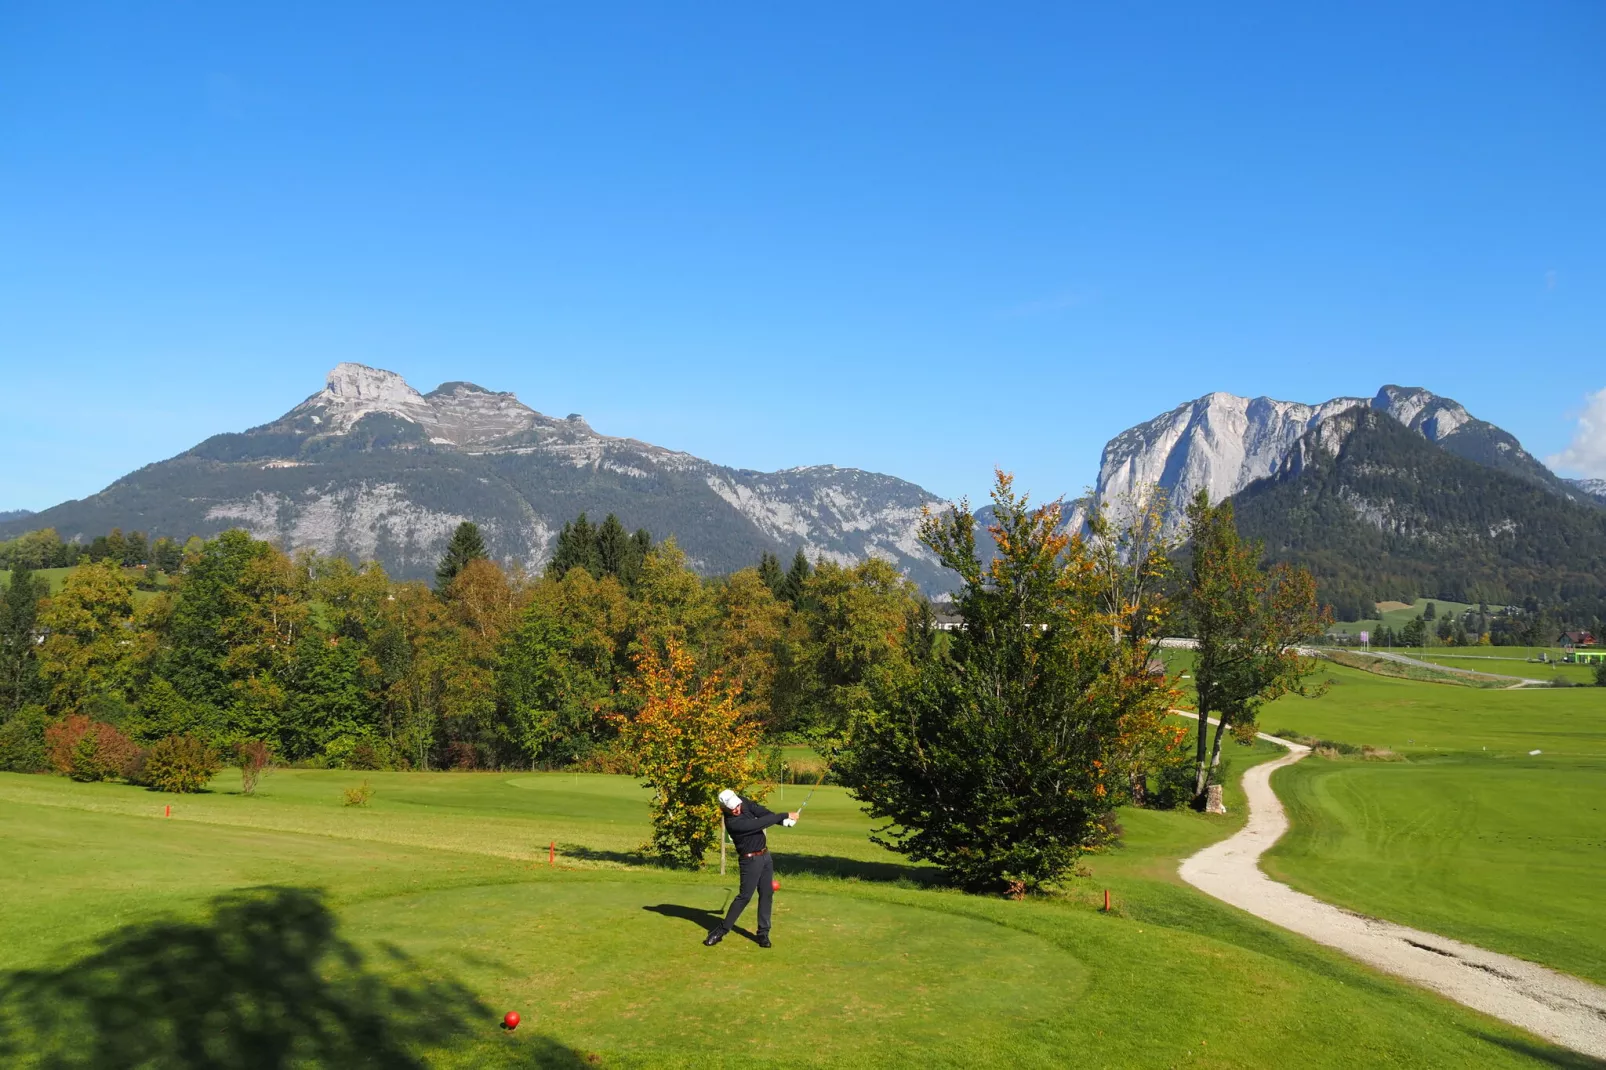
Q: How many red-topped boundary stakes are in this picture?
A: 3